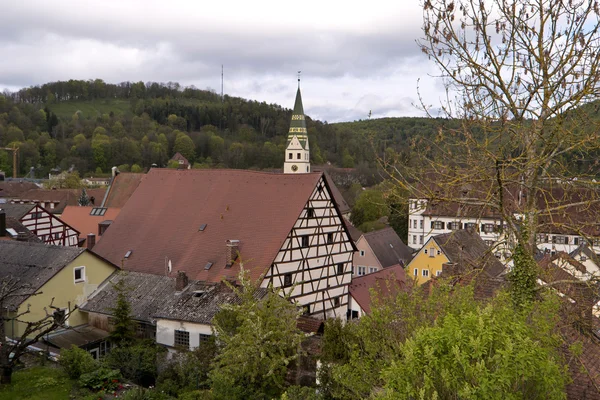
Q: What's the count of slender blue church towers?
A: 0